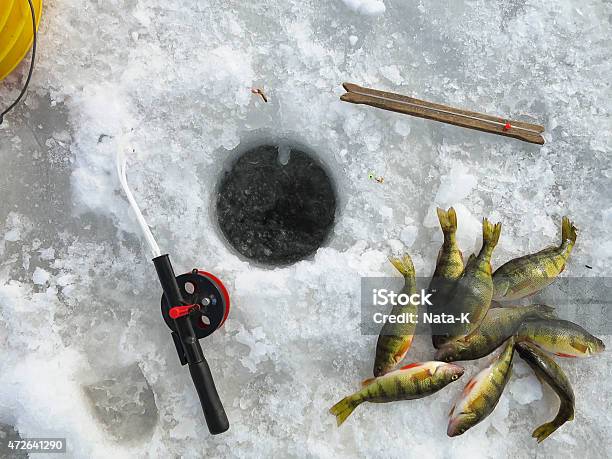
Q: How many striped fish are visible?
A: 9